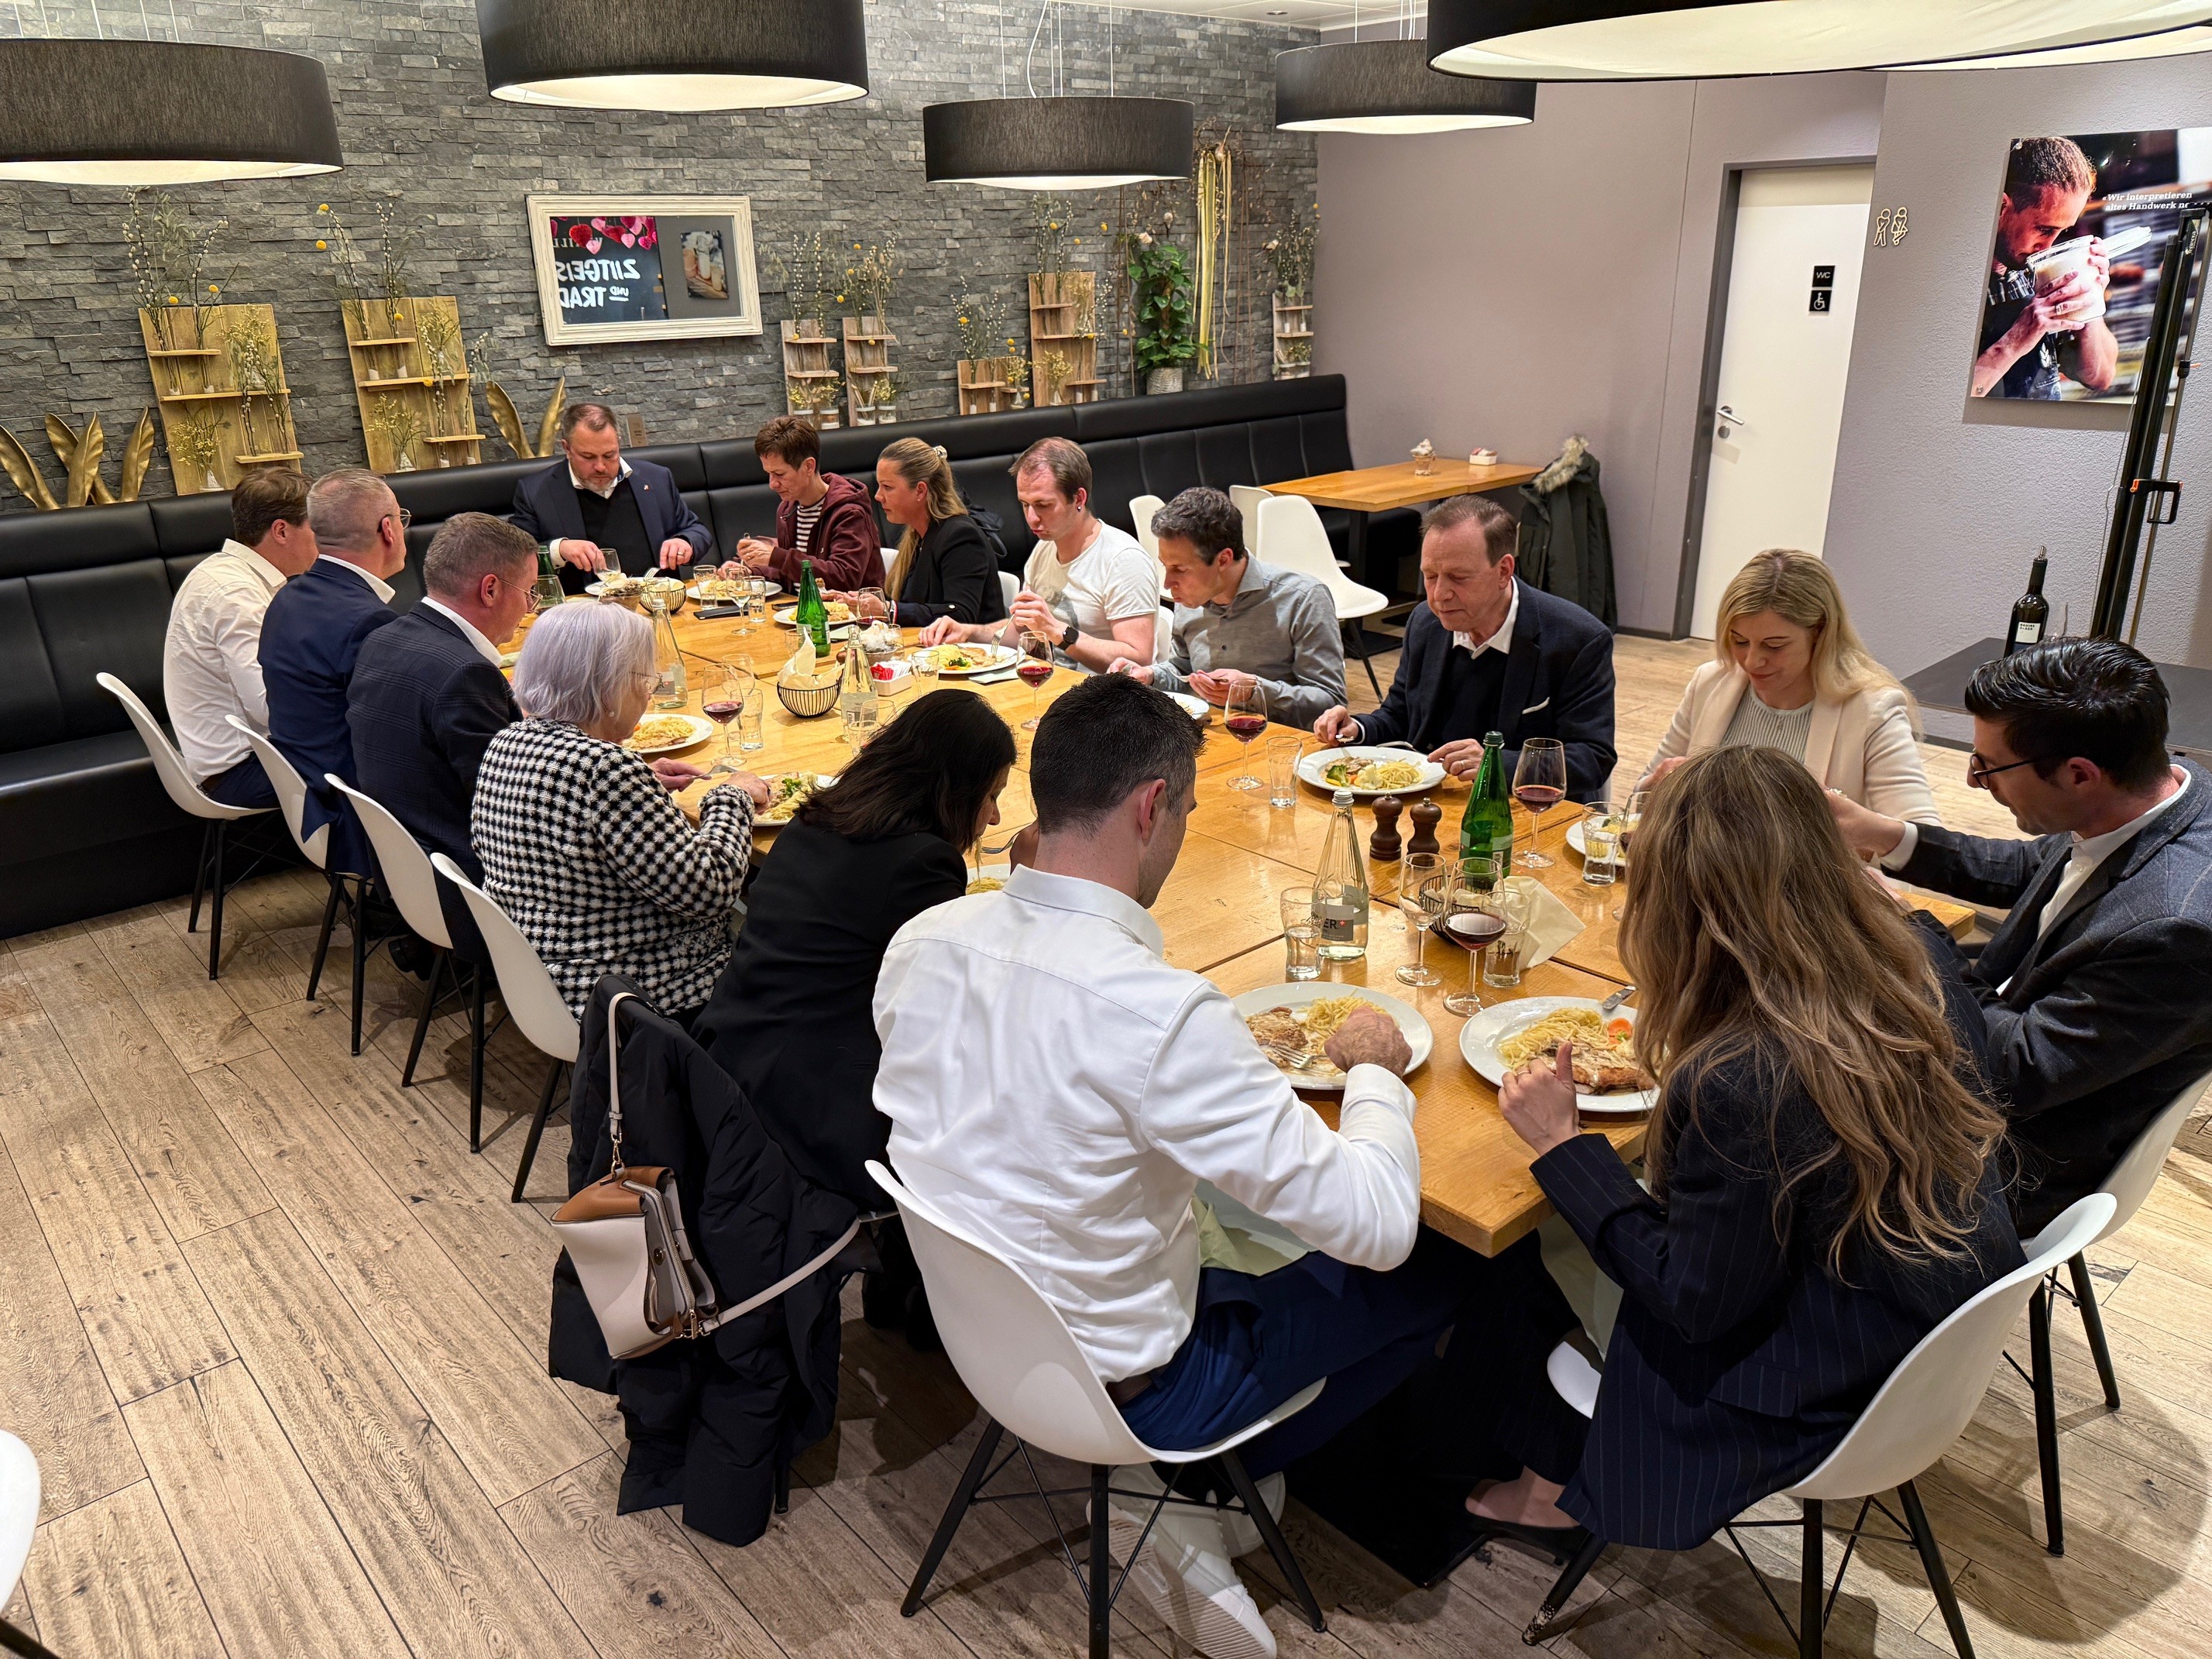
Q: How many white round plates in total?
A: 12